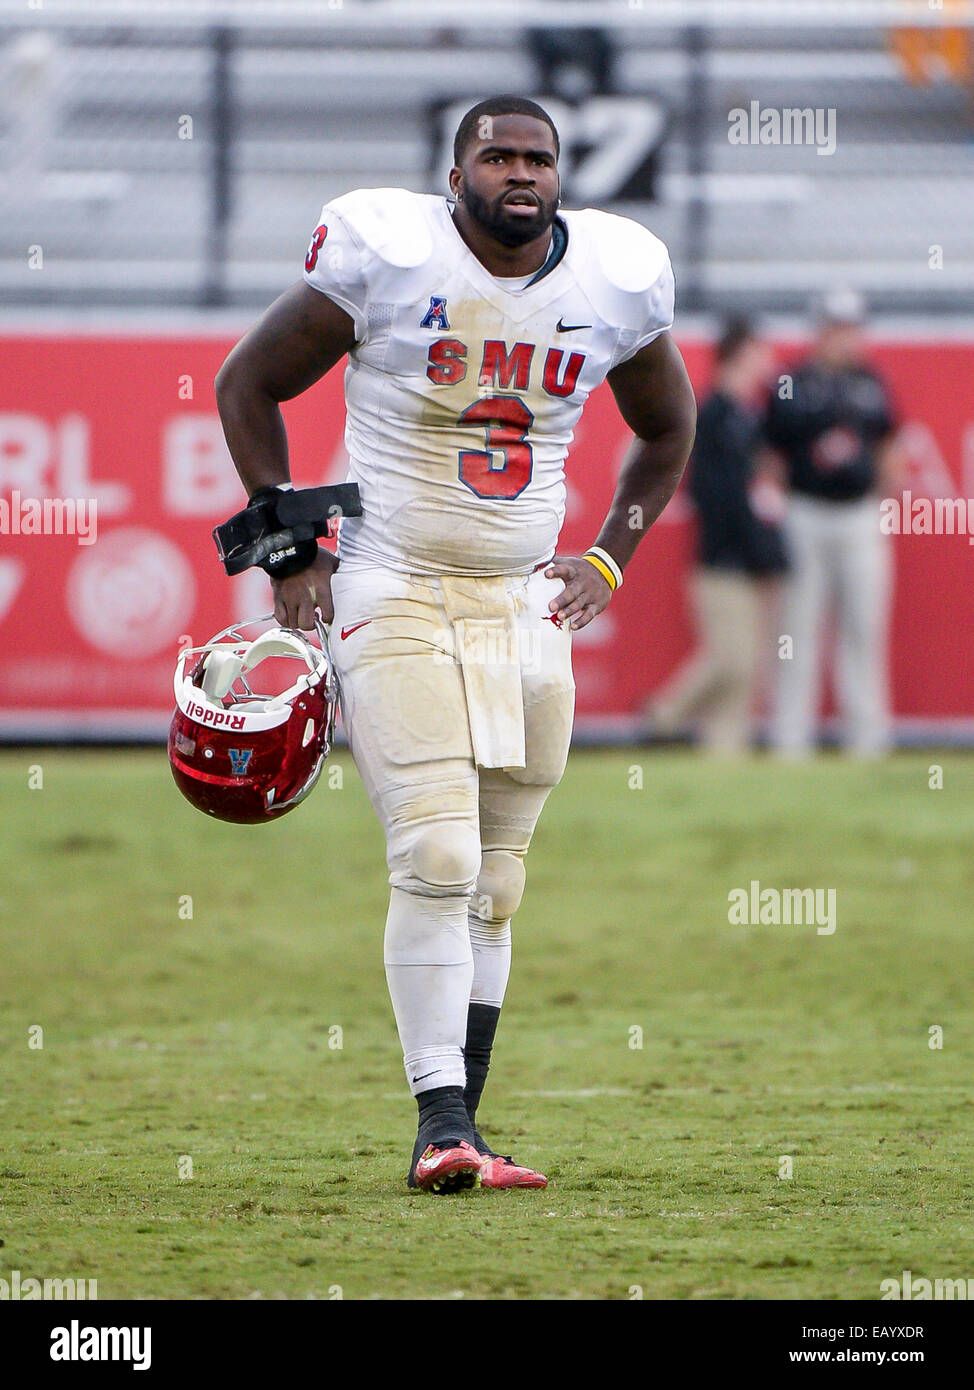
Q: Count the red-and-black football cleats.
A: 2